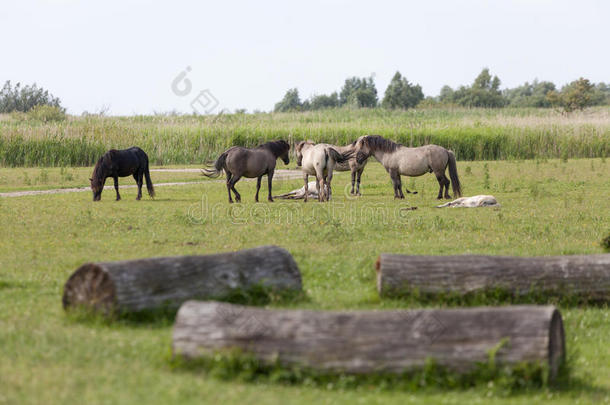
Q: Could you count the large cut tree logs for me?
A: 3